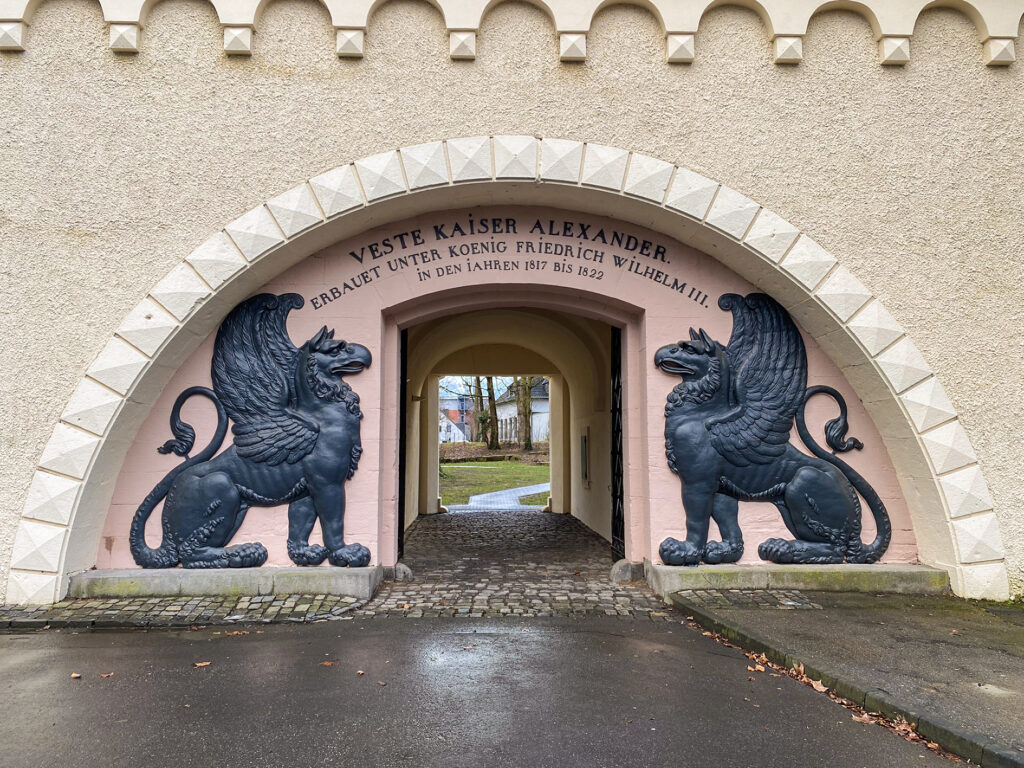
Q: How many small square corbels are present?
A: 10